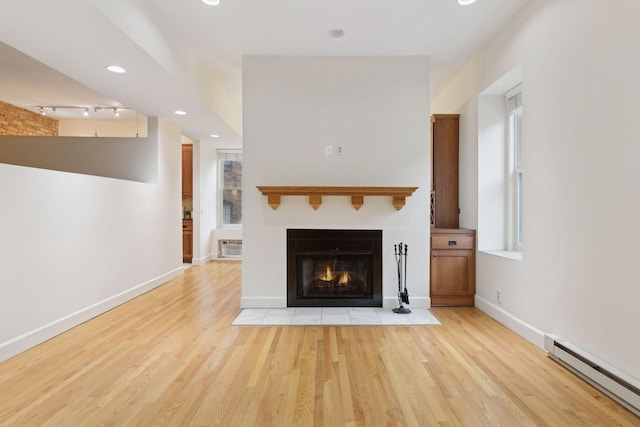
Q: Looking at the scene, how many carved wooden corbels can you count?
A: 4